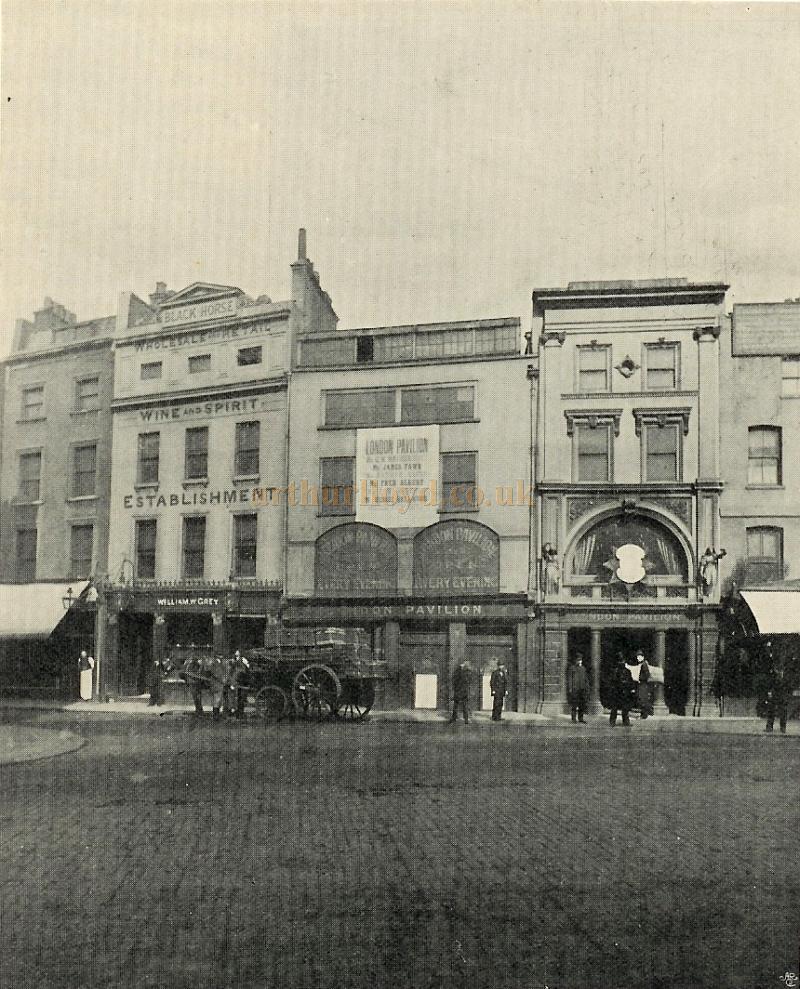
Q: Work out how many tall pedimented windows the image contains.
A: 2